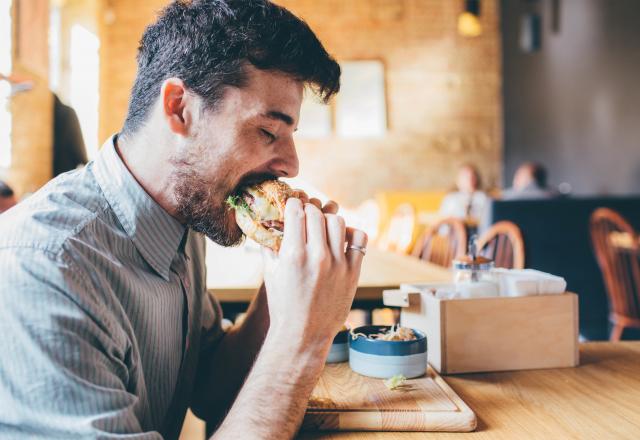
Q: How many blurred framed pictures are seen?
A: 2